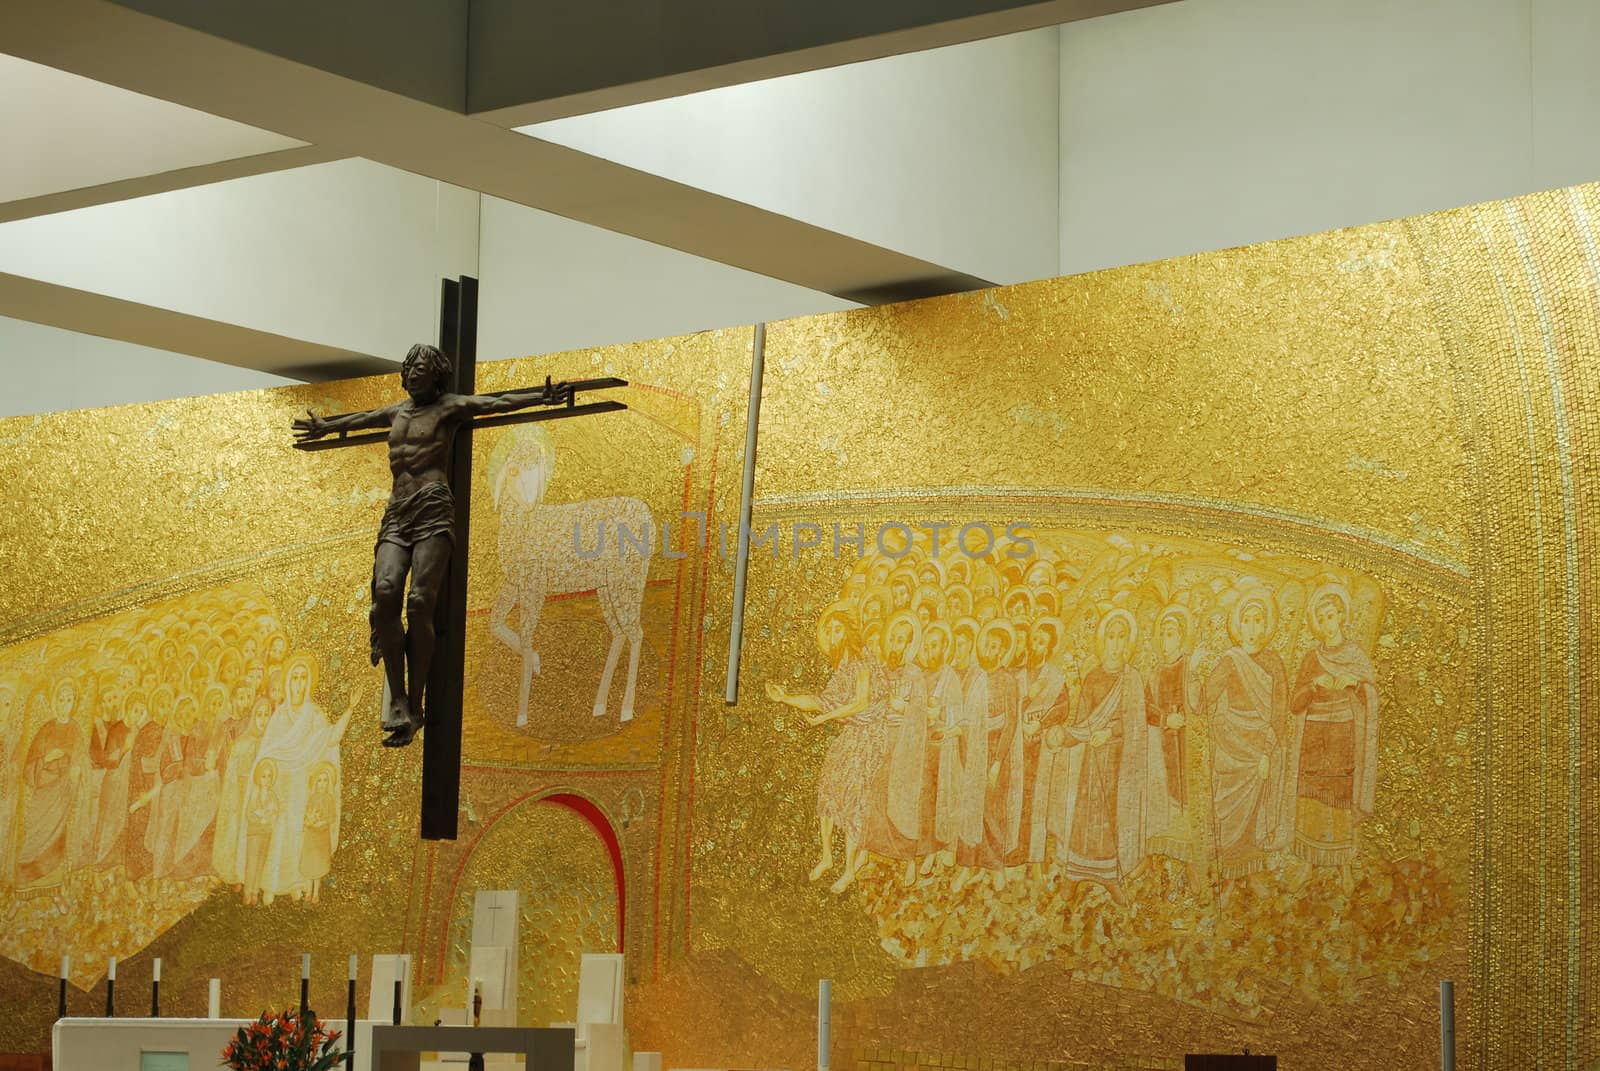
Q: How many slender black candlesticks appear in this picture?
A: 6